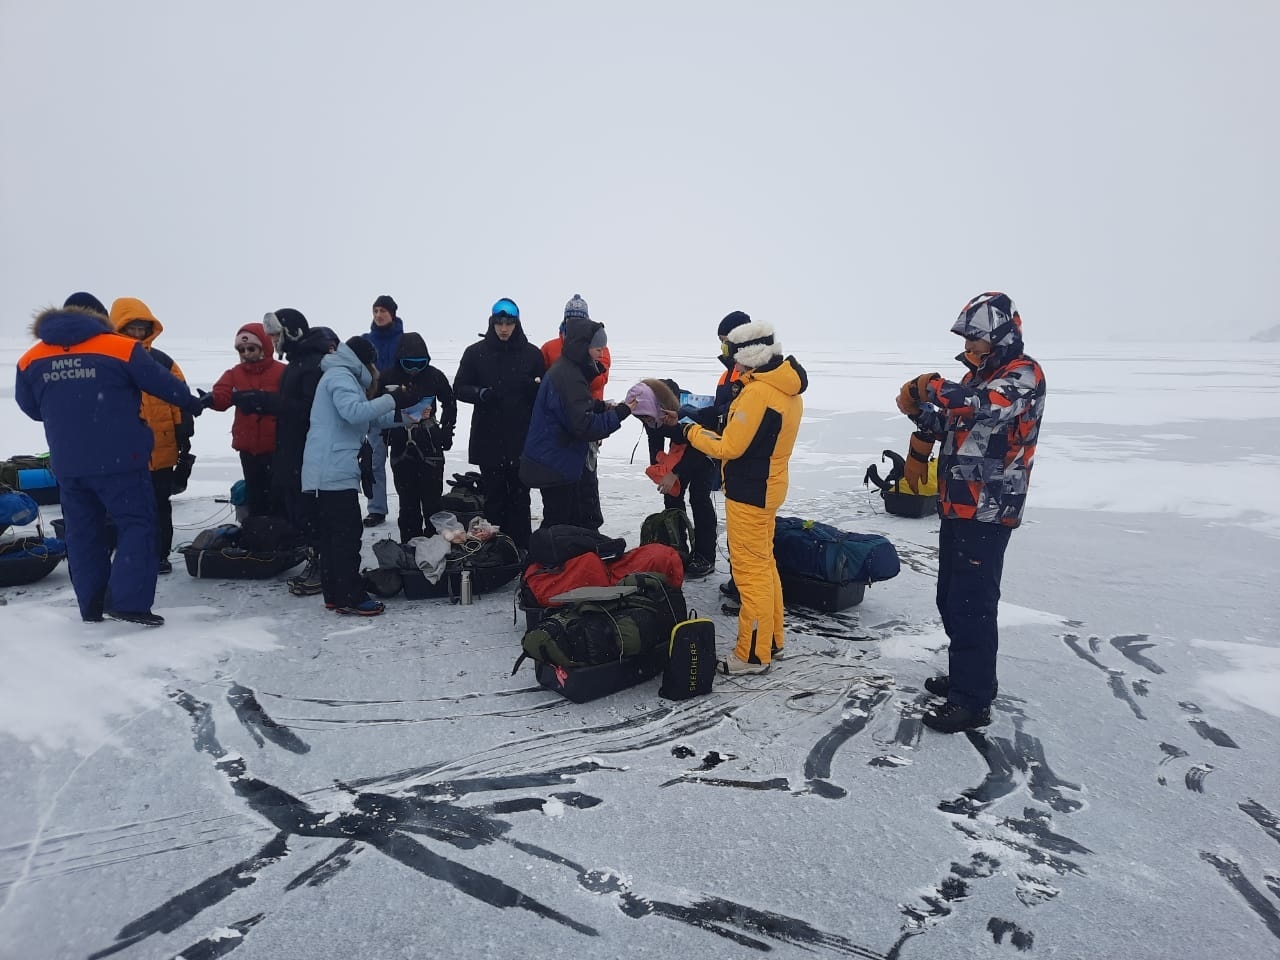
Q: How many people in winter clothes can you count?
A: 15